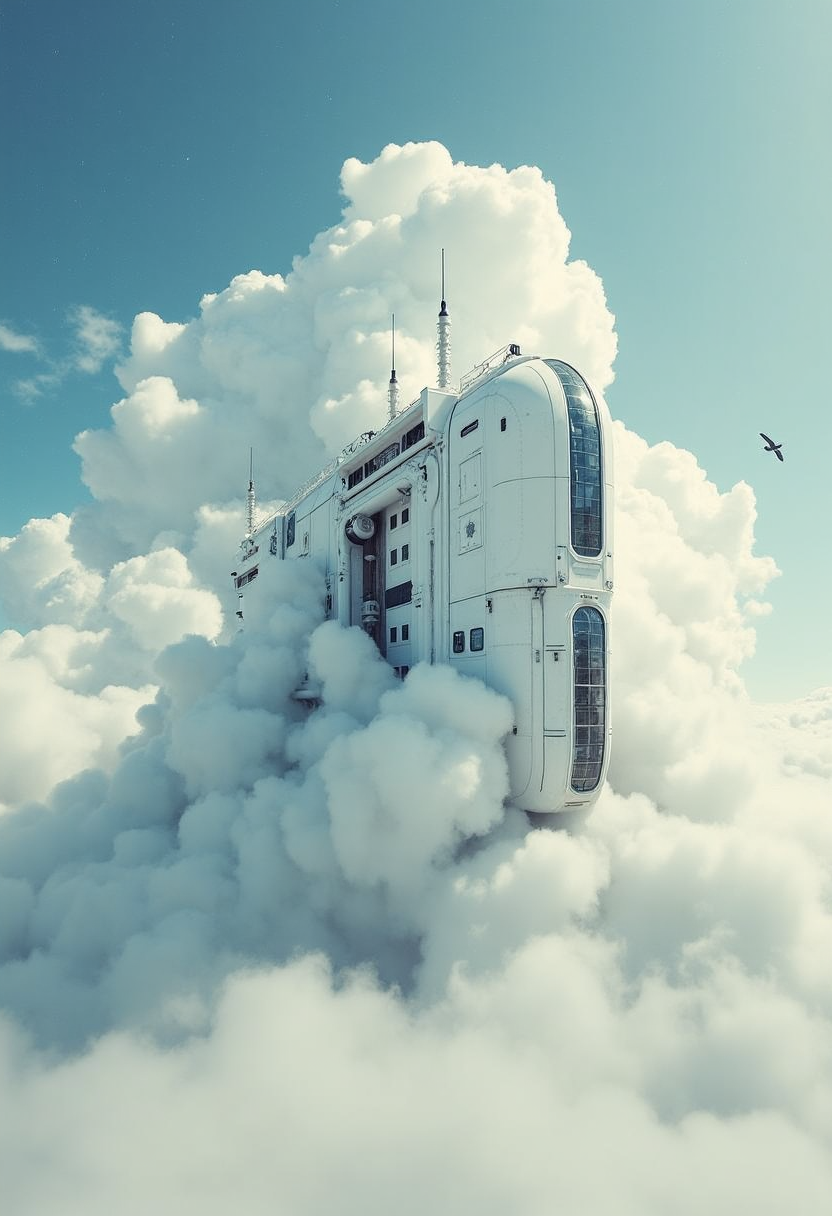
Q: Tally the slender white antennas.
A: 3